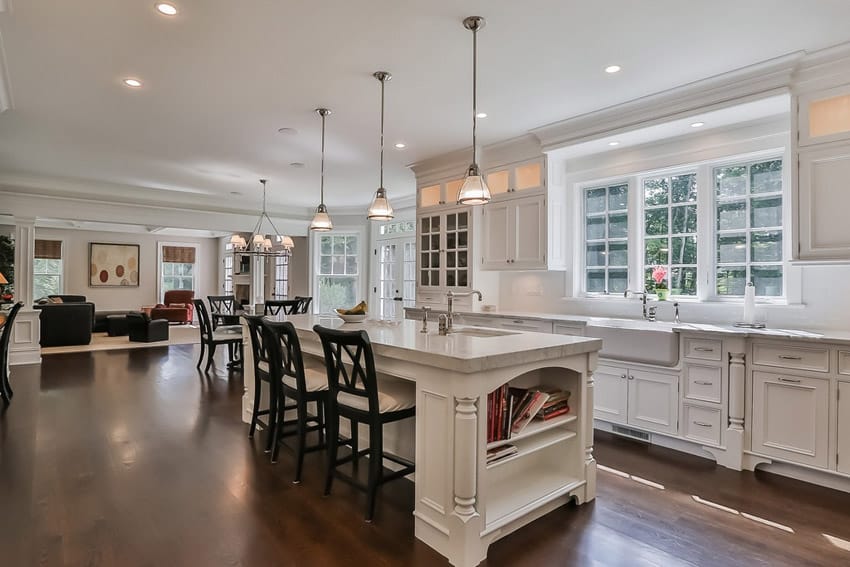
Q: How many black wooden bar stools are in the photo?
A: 3